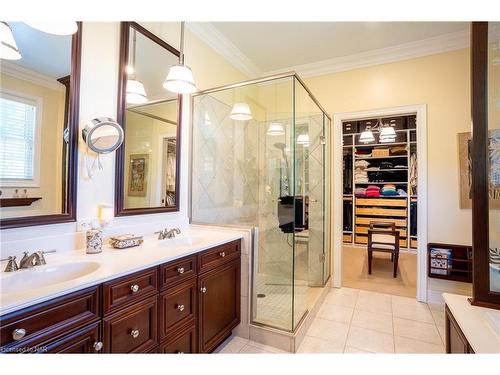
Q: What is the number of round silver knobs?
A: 8